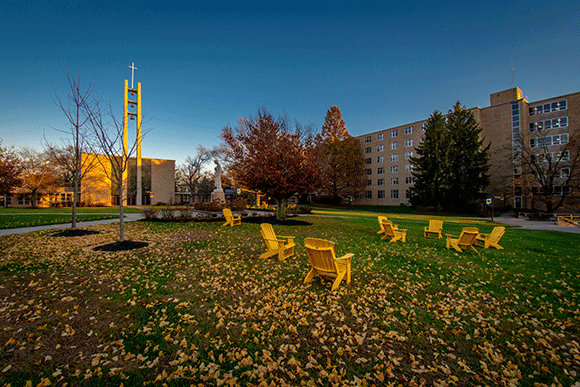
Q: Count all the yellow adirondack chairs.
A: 8